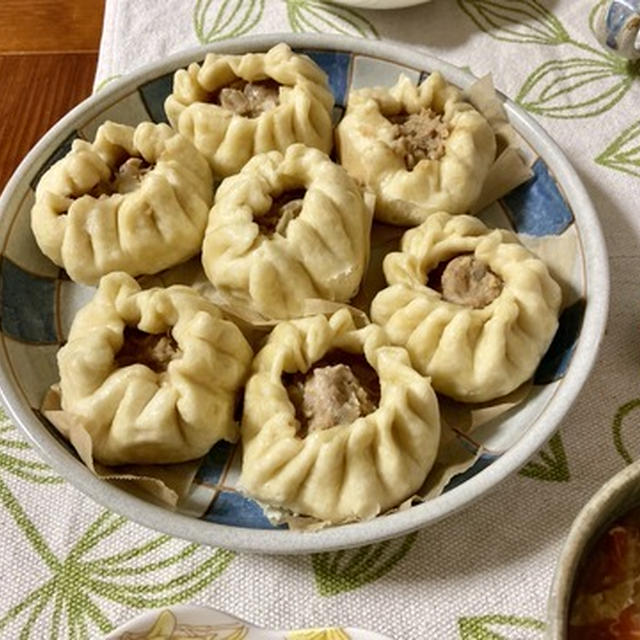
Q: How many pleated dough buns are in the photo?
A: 7